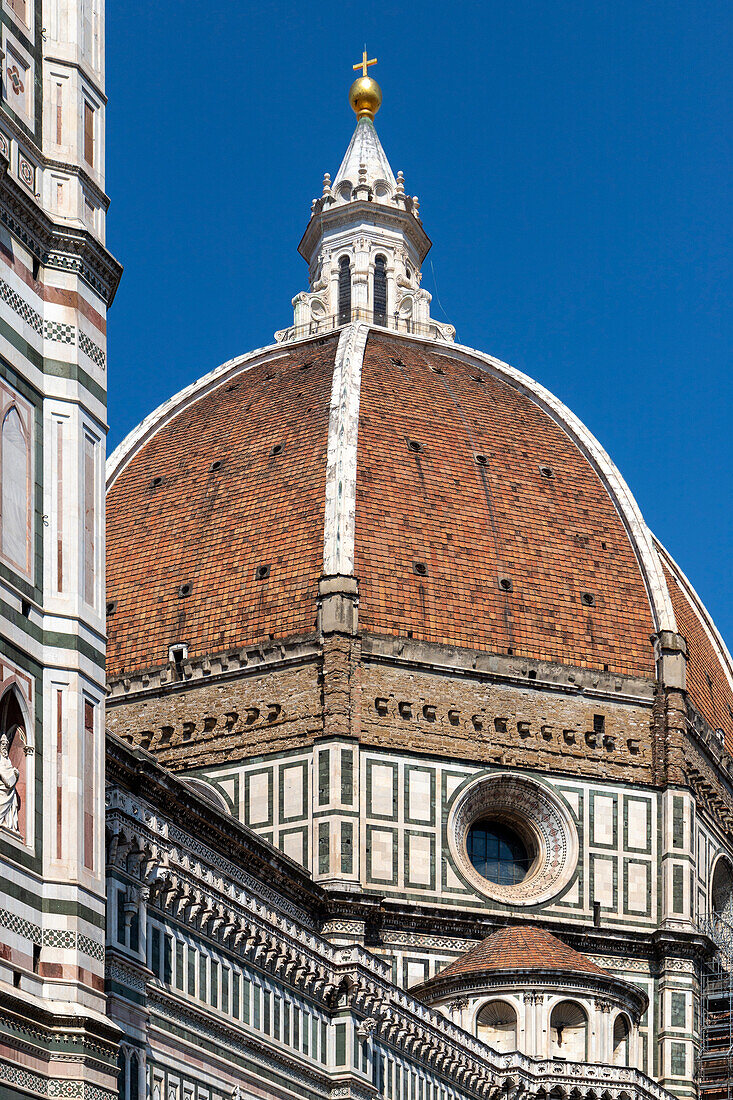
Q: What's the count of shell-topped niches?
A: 3